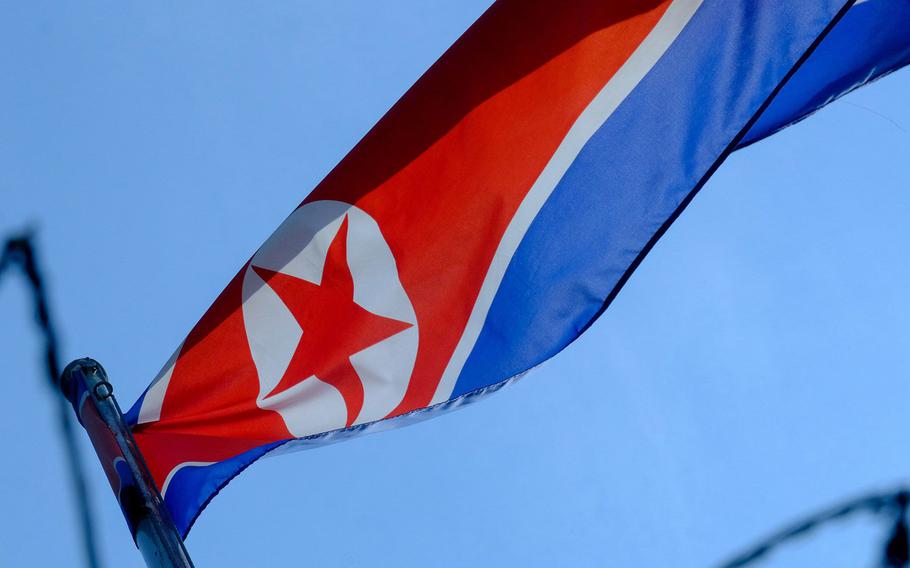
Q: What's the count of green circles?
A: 0